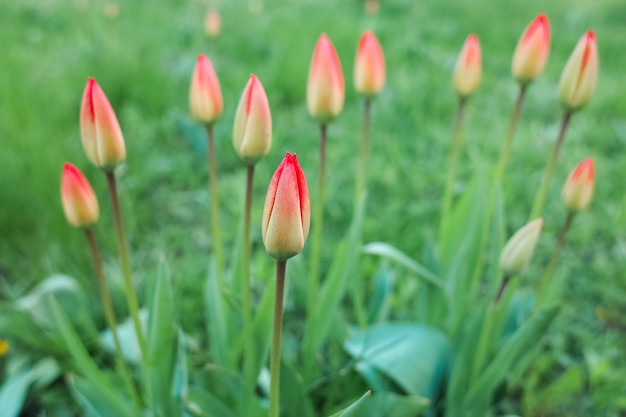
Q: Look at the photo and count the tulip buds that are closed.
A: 12